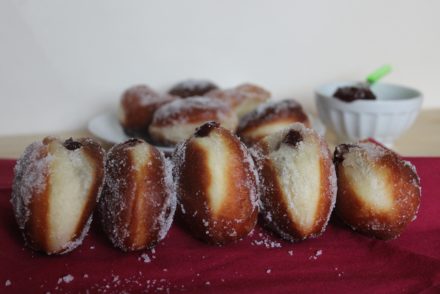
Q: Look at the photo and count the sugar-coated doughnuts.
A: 10